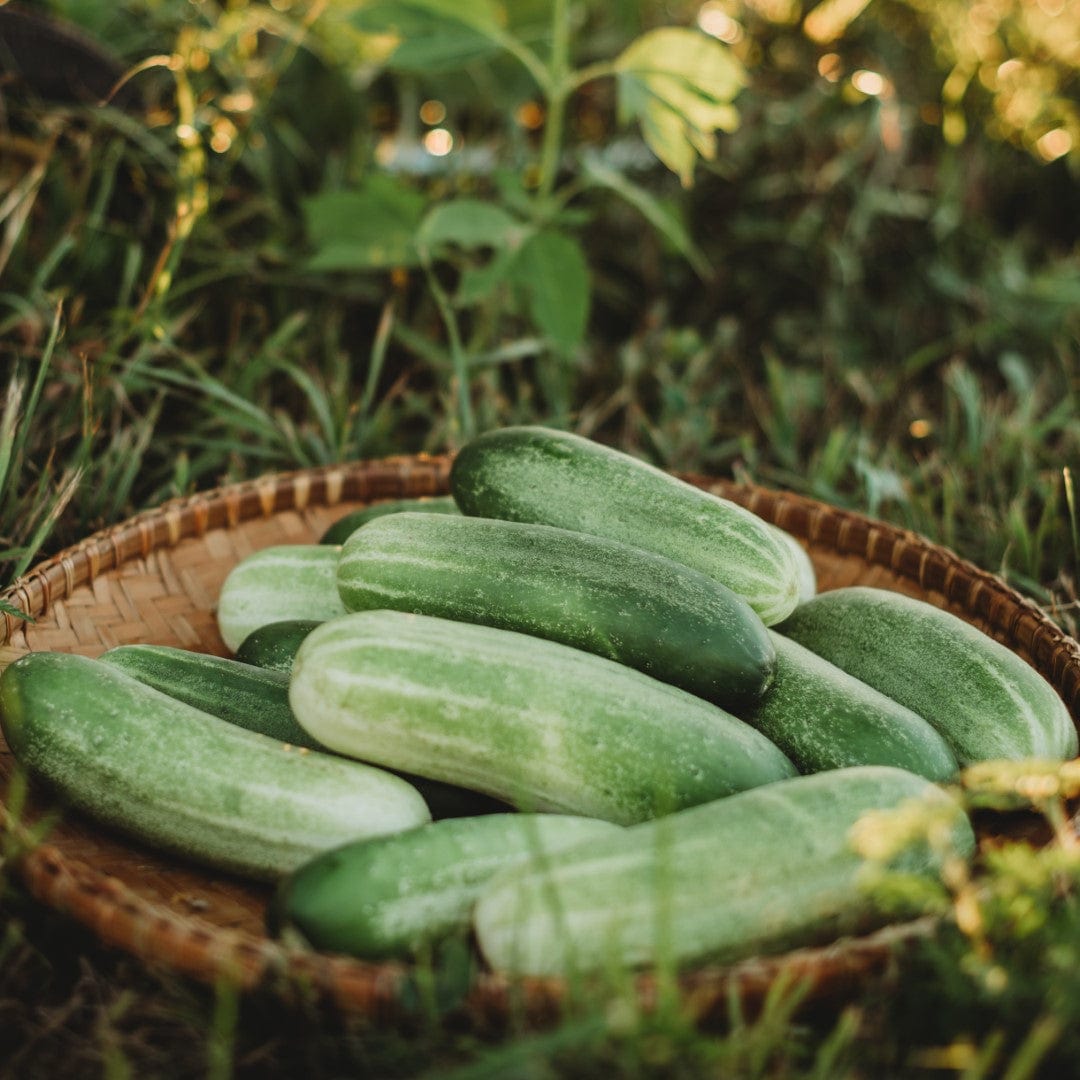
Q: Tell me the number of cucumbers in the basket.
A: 13